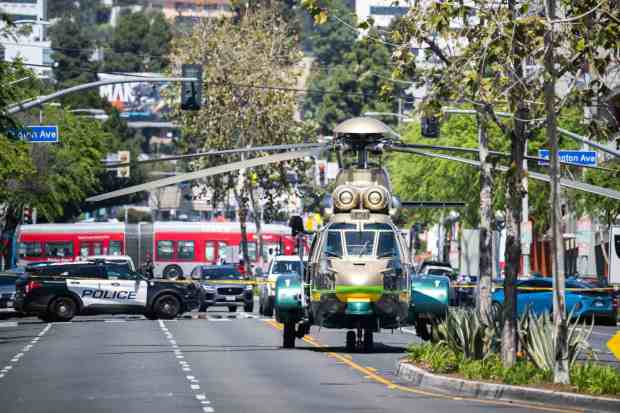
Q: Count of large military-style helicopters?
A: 1